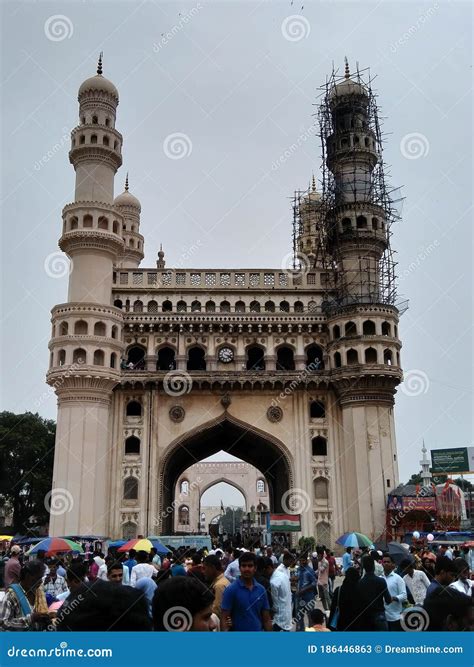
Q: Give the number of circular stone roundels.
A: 2